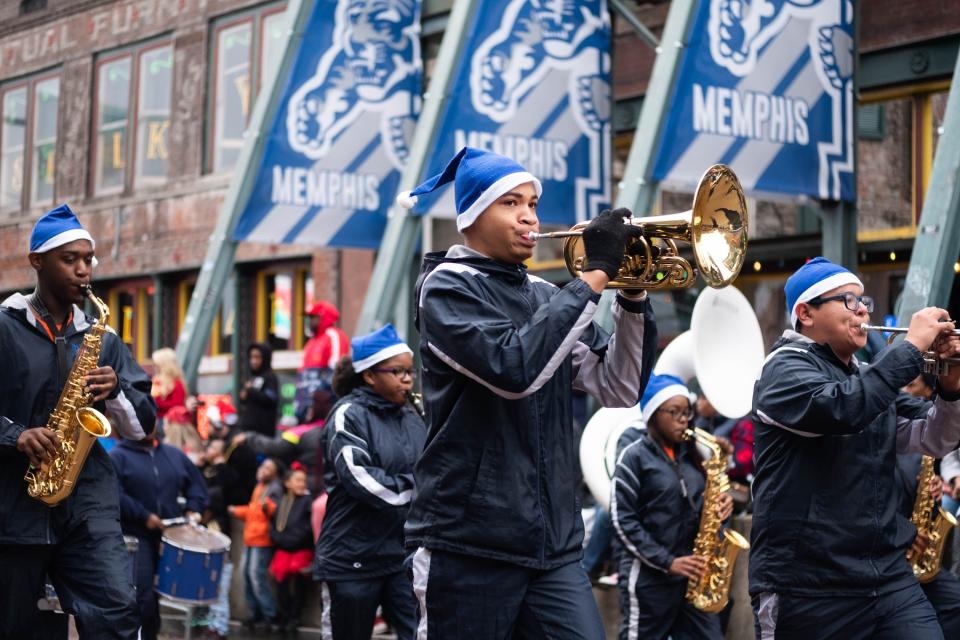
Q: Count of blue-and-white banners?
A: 3